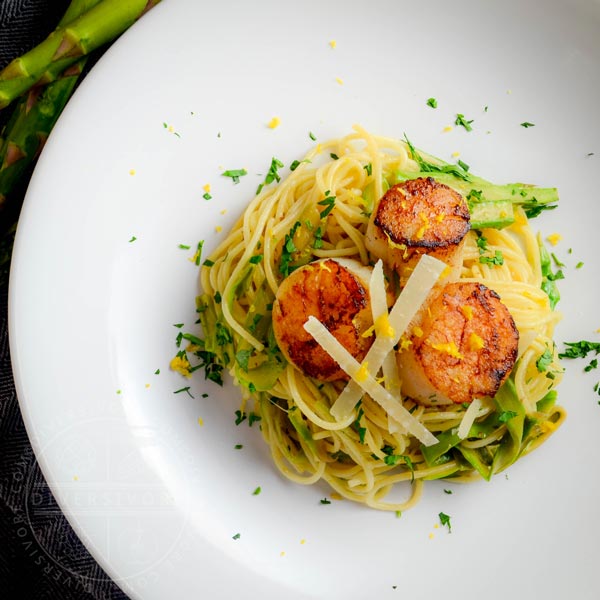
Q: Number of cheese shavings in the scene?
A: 4